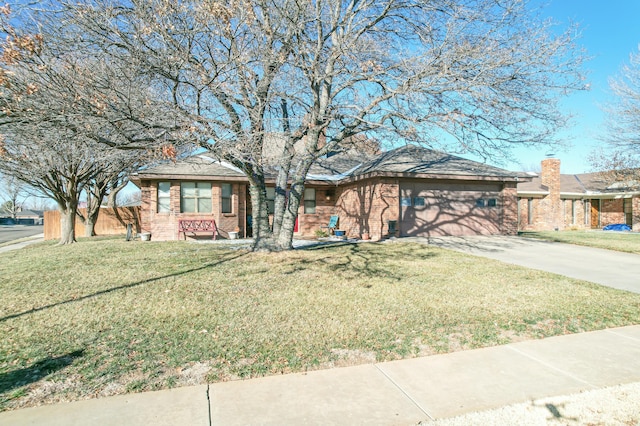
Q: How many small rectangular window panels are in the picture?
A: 4